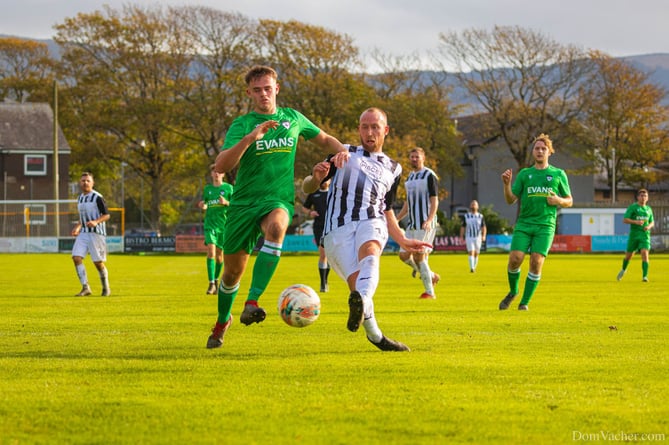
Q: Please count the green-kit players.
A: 4